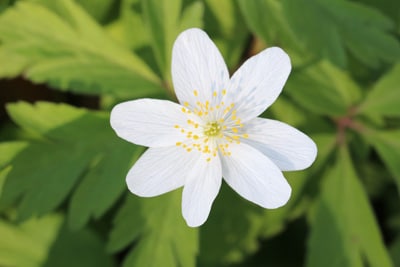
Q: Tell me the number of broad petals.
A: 7